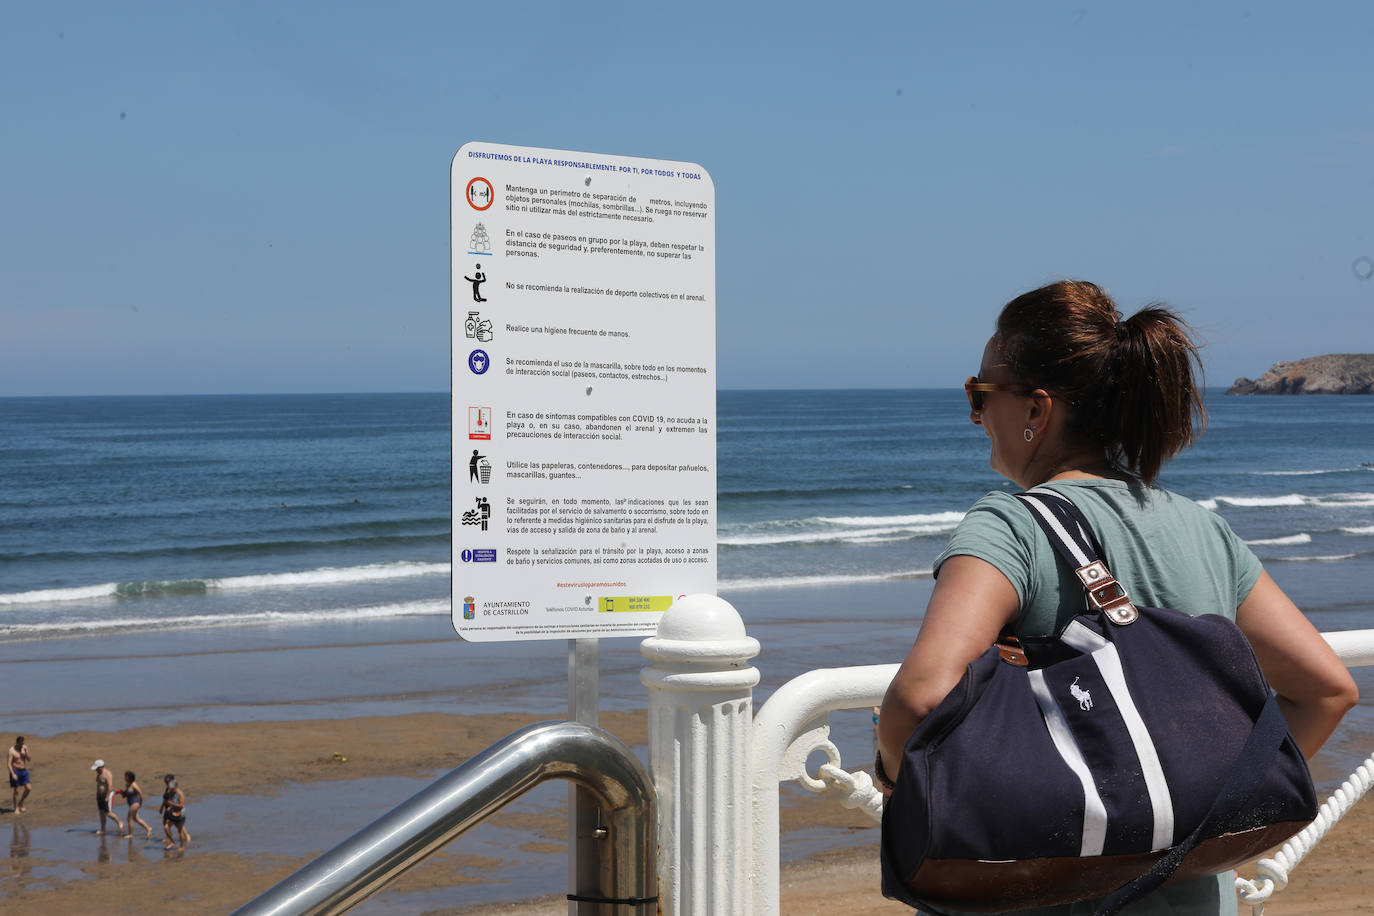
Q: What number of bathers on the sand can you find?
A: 5